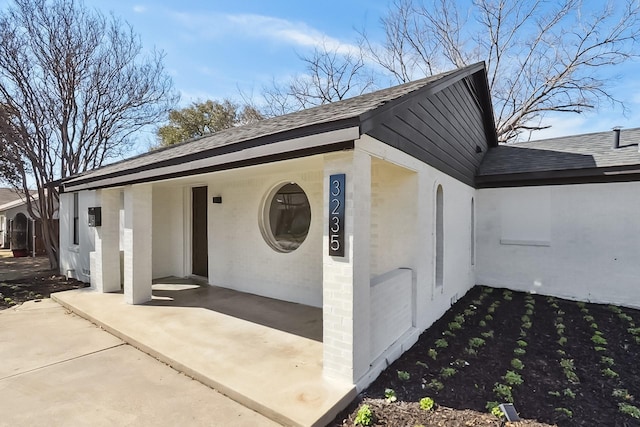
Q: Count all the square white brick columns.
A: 3